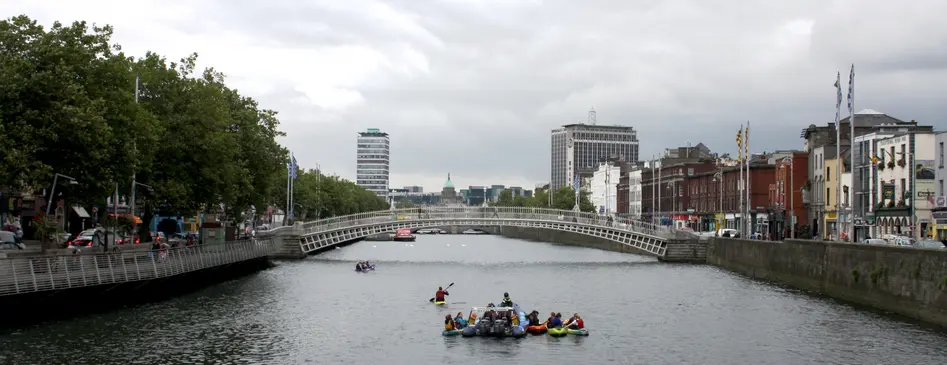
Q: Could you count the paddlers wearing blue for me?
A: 2